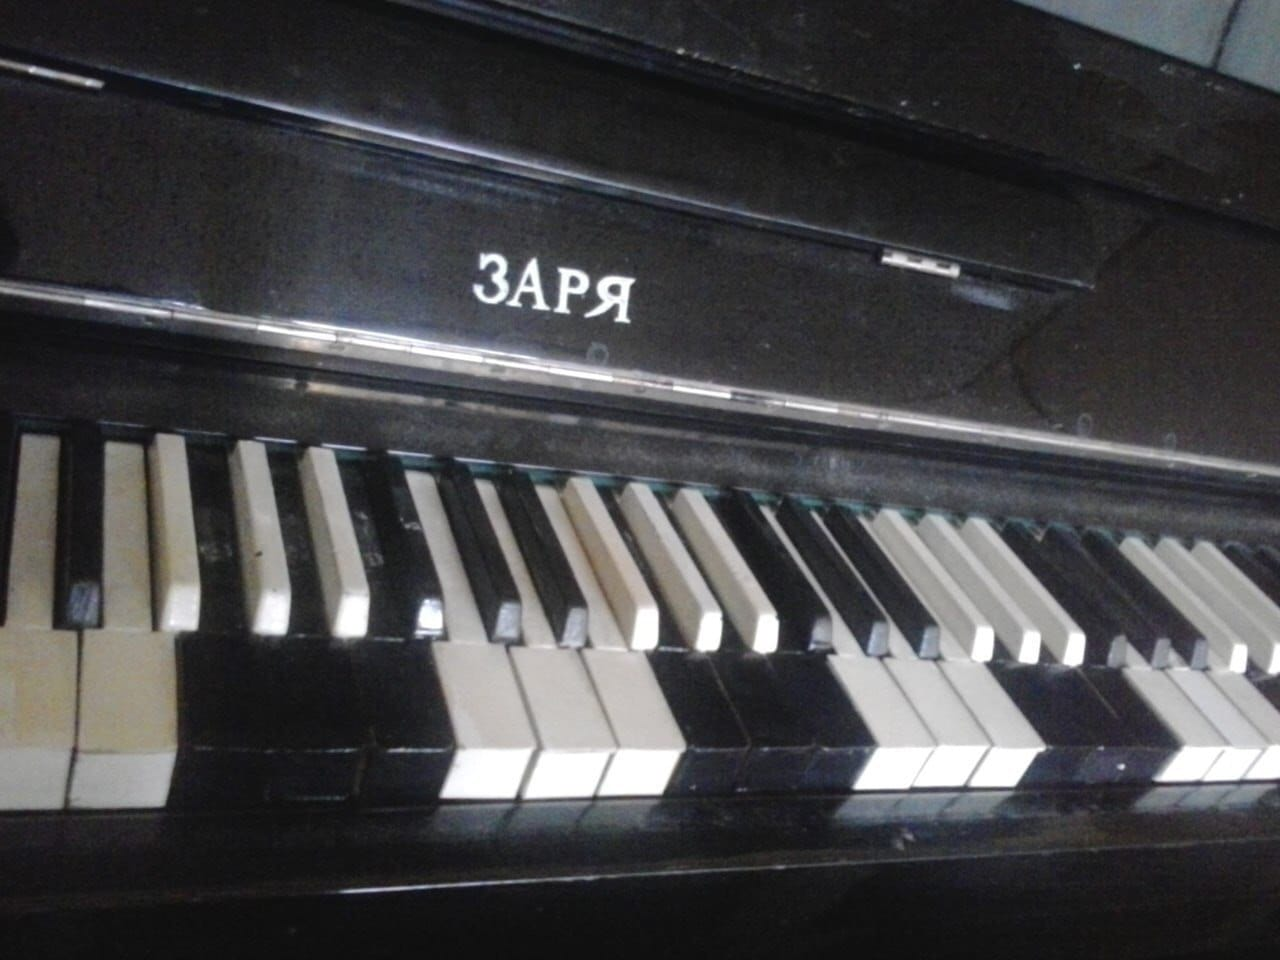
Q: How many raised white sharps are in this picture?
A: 12